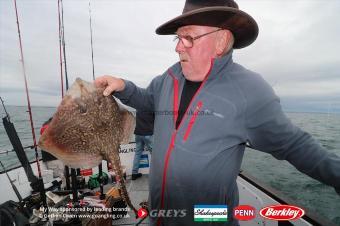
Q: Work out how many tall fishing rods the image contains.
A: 4